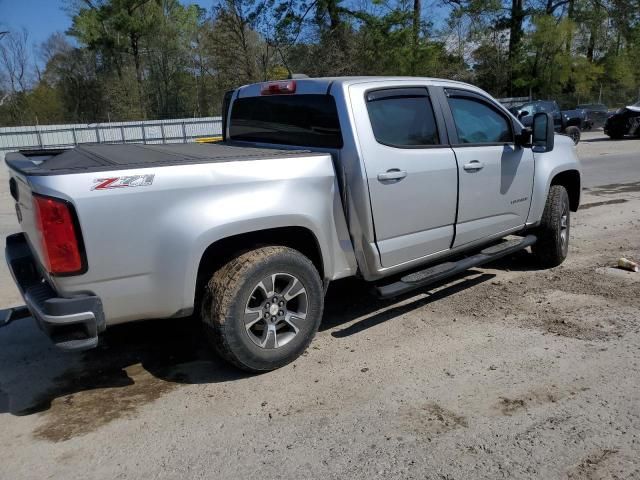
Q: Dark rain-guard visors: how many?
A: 2